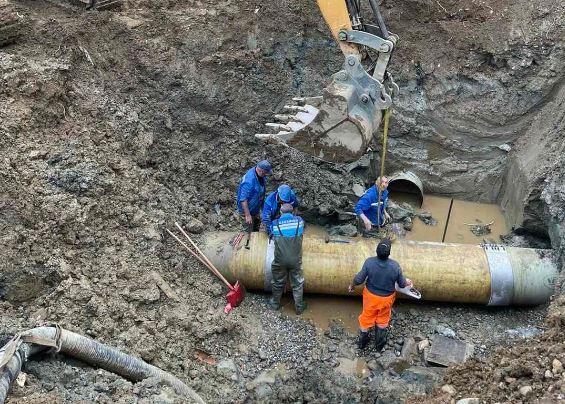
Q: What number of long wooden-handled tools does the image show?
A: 2